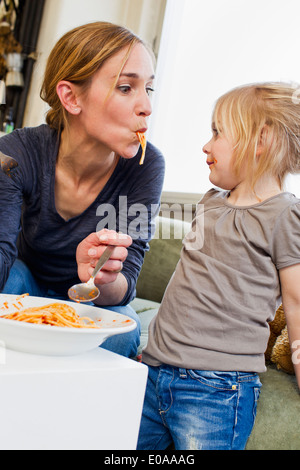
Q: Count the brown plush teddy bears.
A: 1